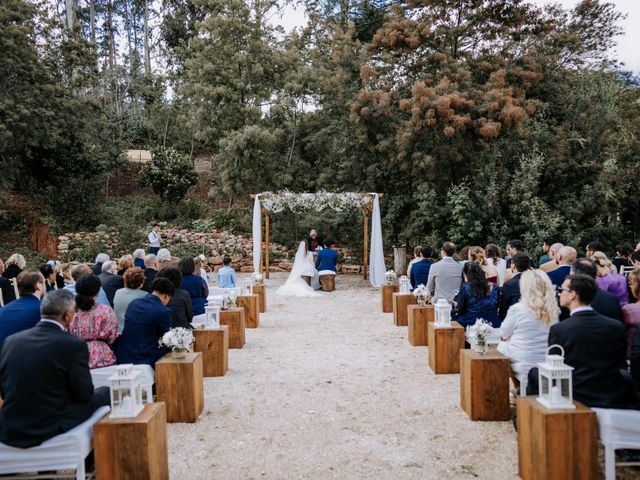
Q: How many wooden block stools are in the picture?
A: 12